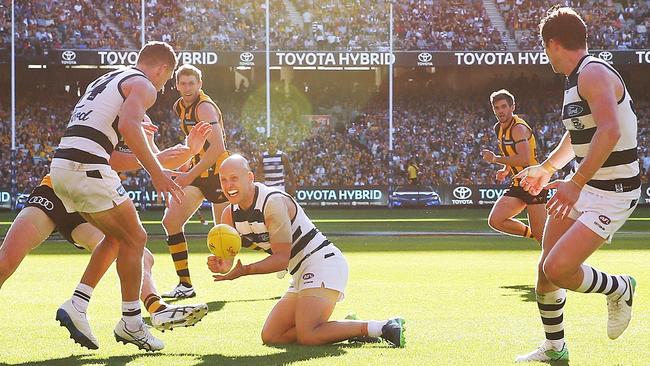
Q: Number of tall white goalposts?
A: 4